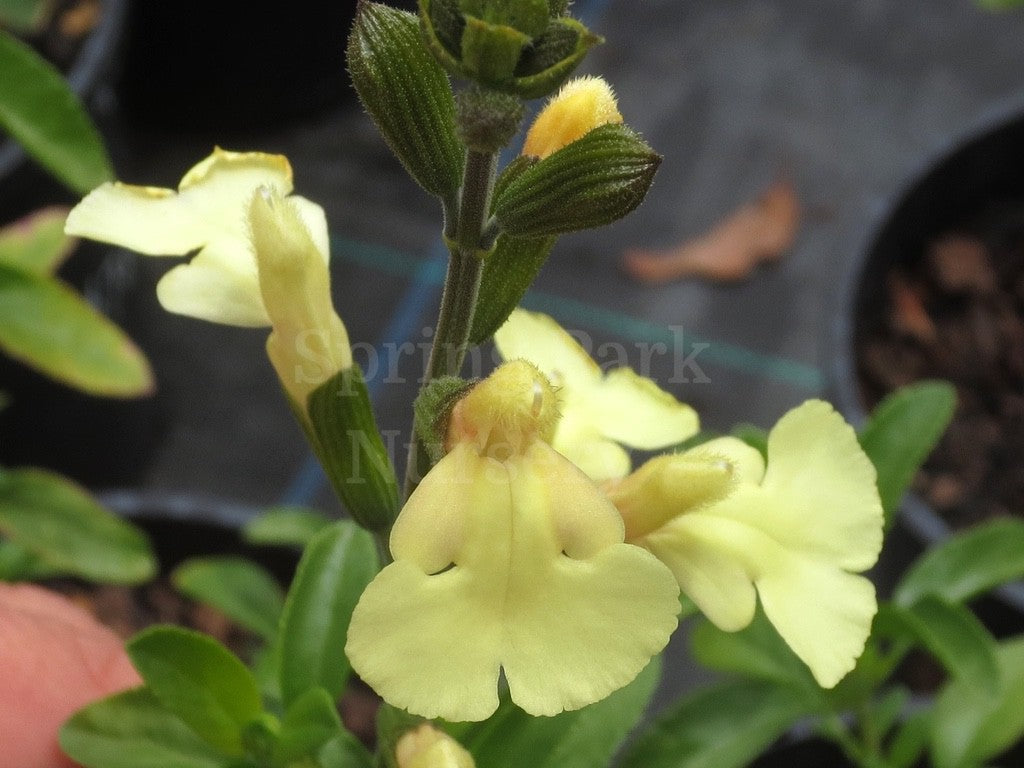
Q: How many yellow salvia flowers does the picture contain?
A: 4